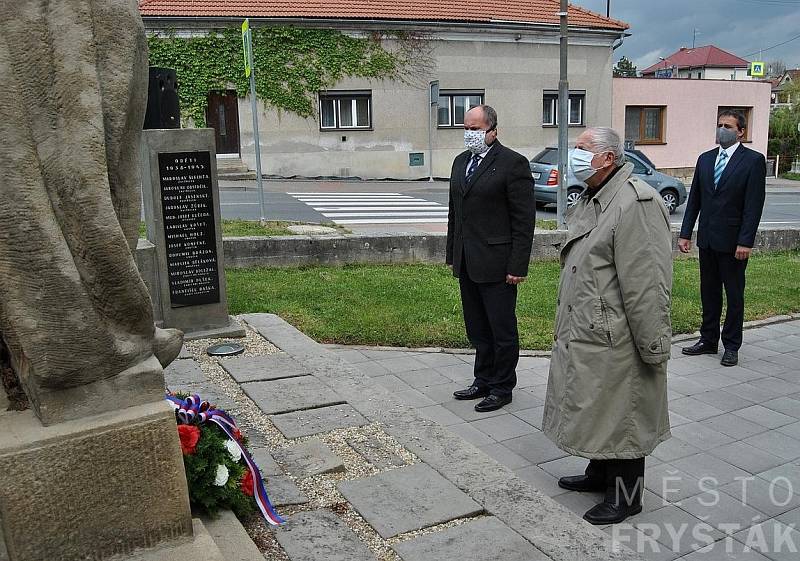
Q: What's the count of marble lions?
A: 0